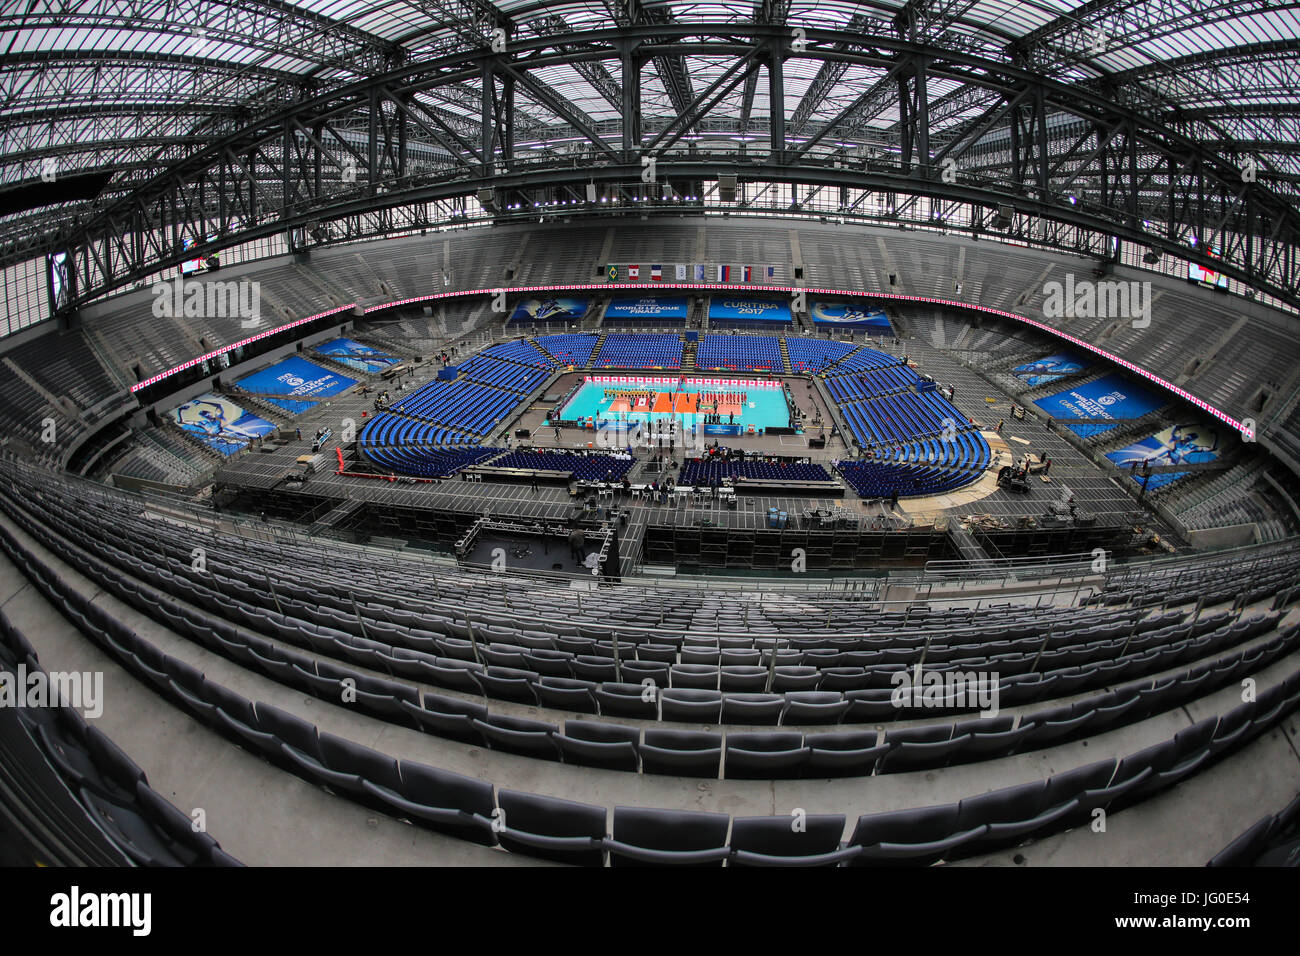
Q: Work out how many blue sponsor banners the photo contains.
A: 10